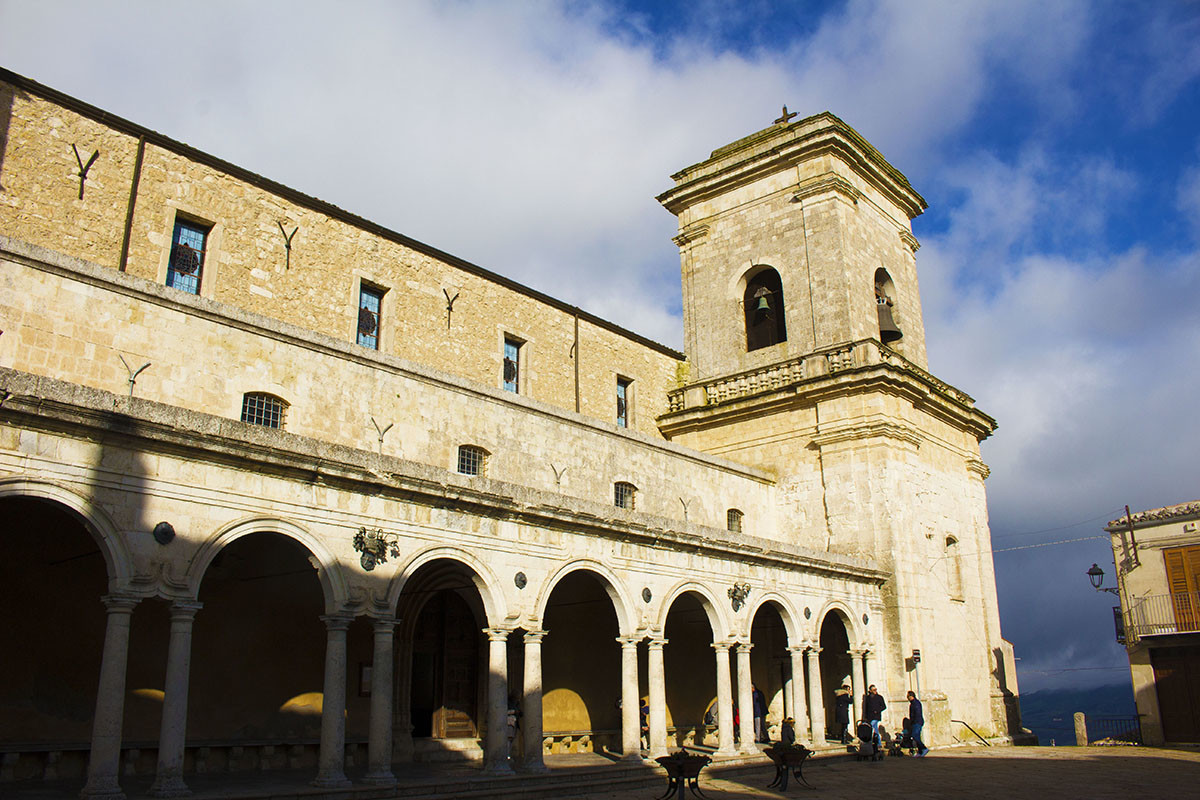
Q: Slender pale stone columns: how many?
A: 14